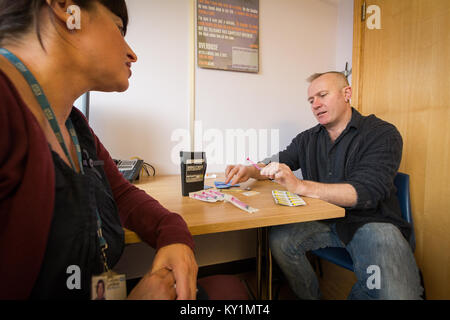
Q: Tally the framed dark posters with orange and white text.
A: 1